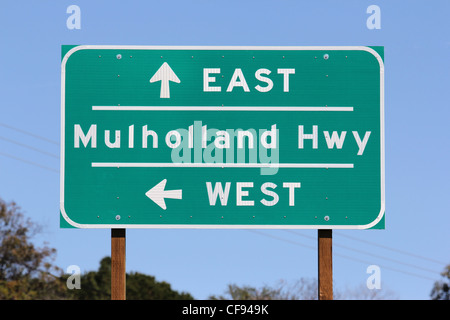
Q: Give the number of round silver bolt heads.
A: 4